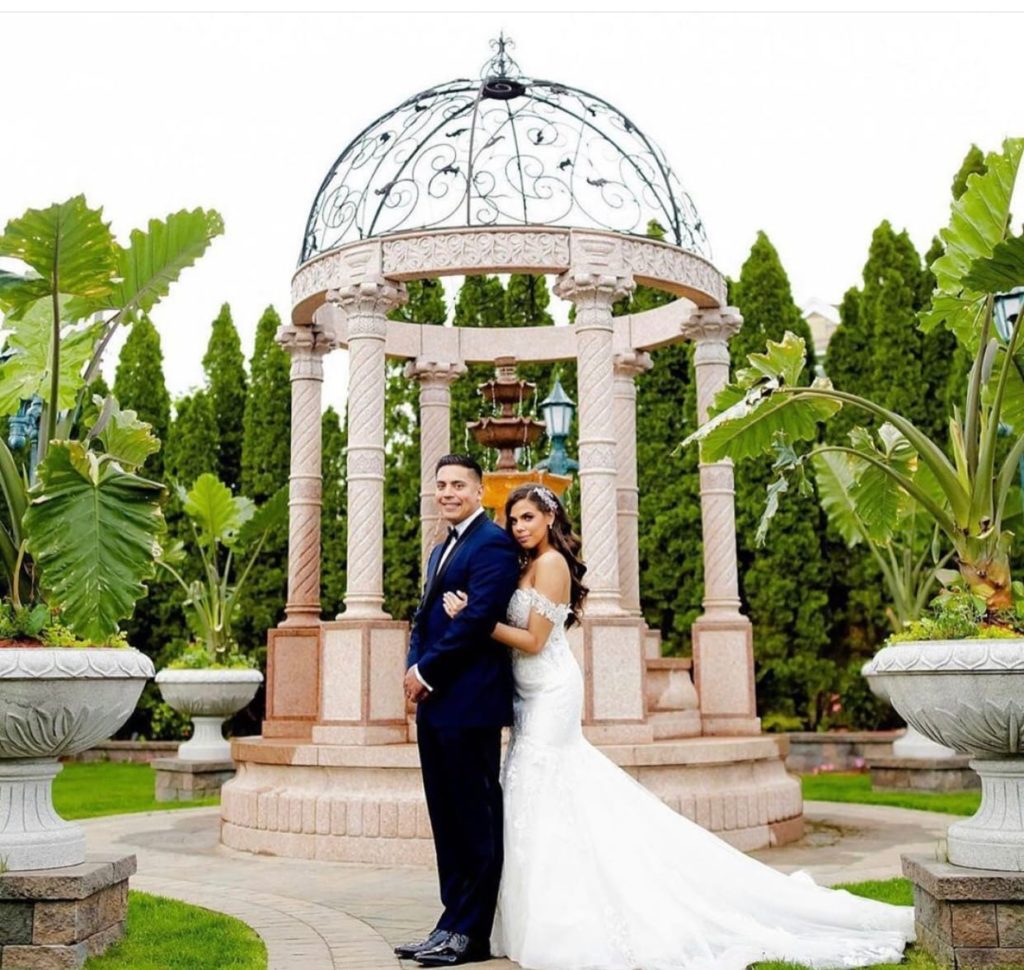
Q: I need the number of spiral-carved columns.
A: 6